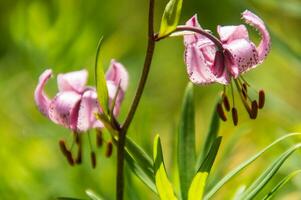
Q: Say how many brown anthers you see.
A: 12